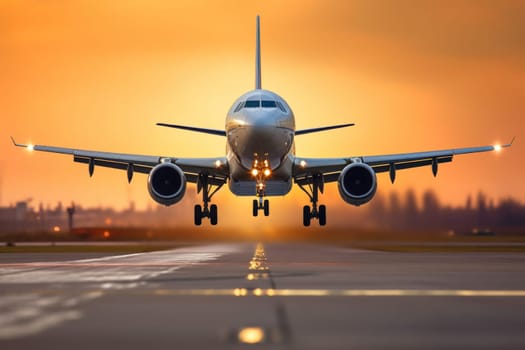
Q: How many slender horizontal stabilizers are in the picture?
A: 2